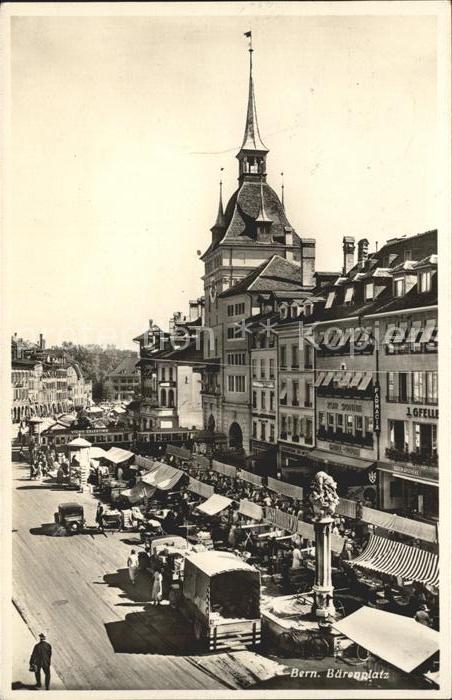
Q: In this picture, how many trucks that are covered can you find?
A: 1